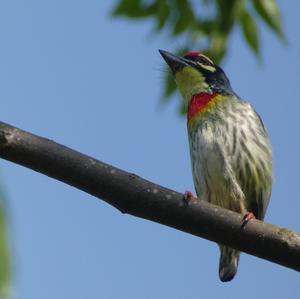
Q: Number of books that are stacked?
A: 0